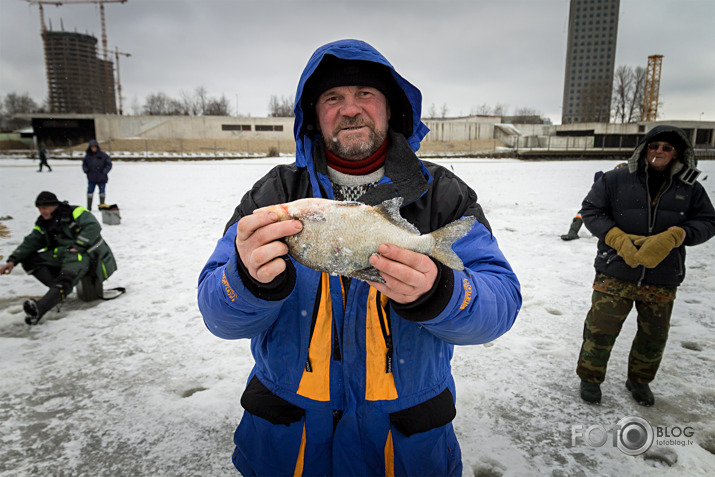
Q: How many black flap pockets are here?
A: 2